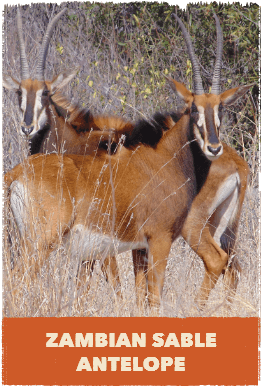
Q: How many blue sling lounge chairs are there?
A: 0